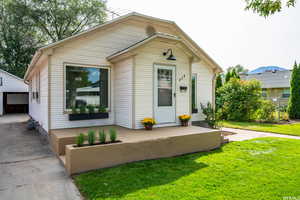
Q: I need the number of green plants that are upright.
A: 4